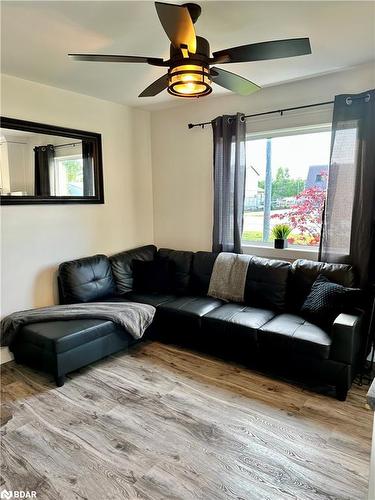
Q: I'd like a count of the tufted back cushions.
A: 6